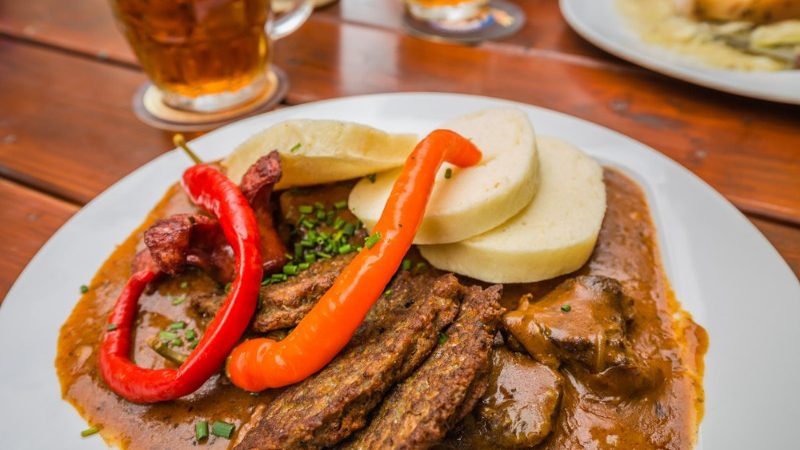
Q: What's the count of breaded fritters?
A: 3